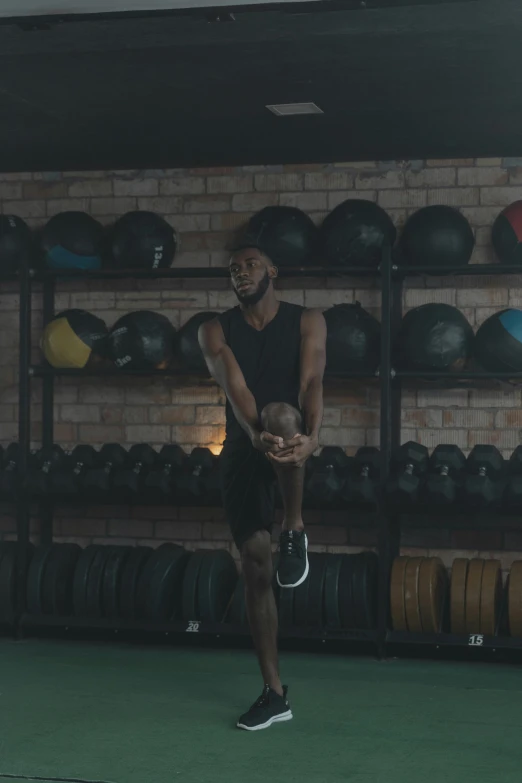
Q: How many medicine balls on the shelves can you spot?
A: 13